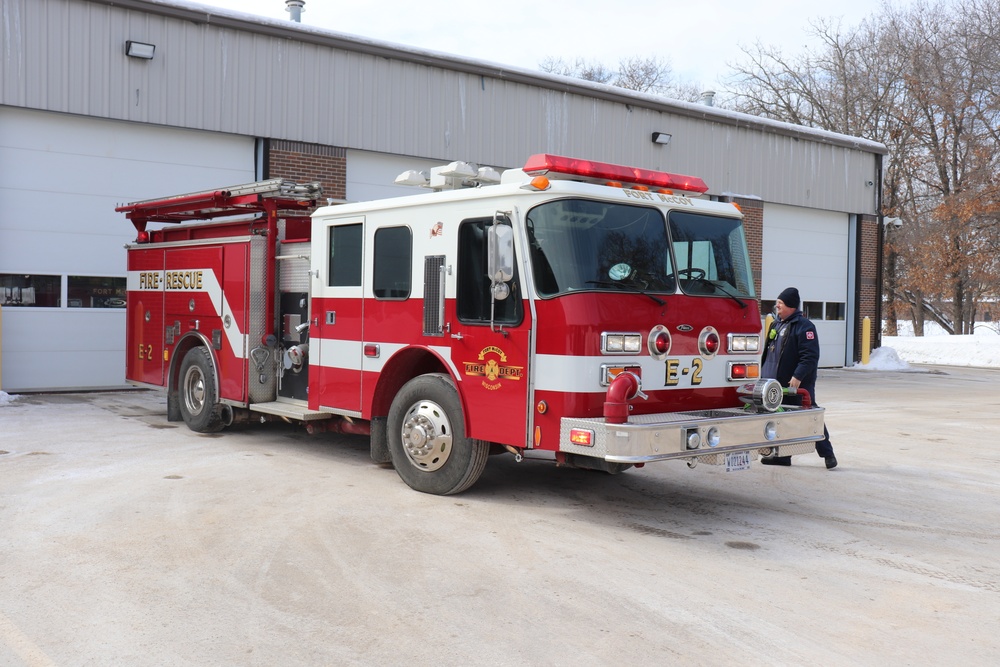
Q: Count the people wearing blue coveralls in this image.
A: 1